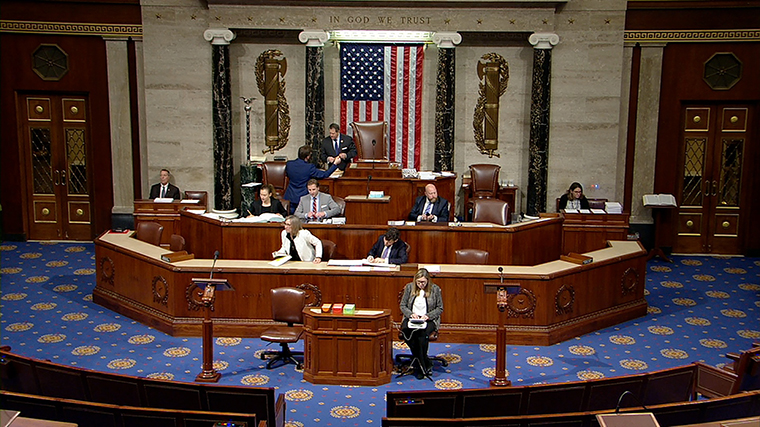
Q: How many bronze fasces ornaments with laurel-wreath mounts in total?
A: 2